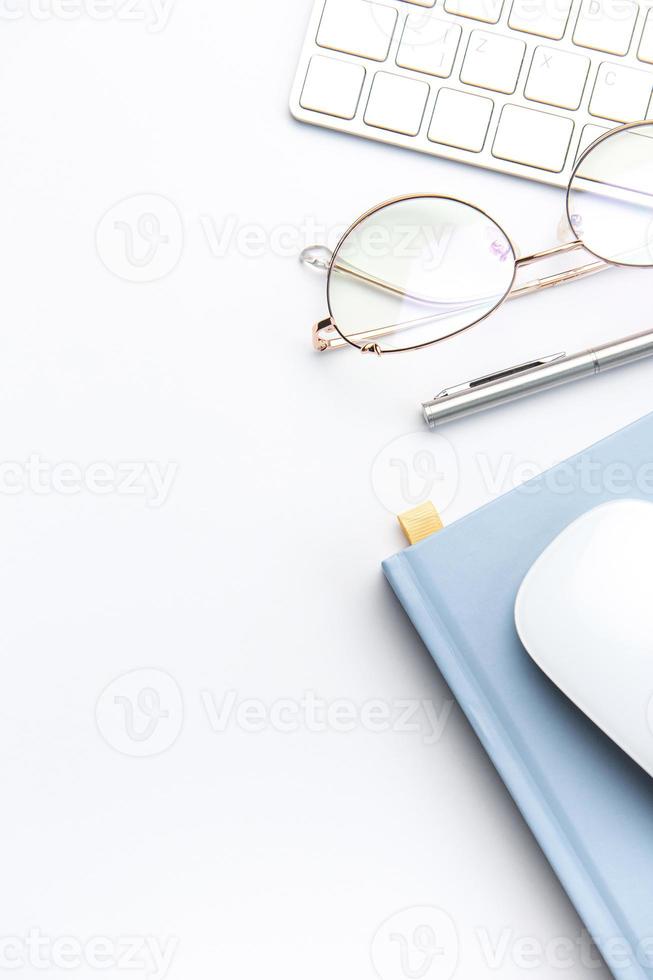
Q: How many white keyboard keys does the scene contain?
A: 15